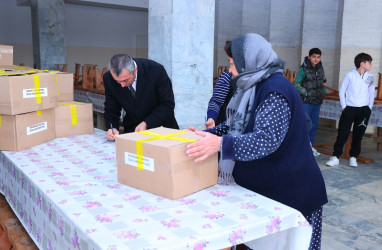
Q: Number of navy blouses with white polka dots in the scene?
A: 1